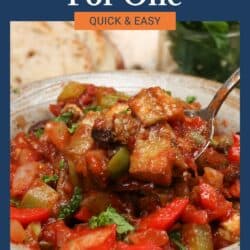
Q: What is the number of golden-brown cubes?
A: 2